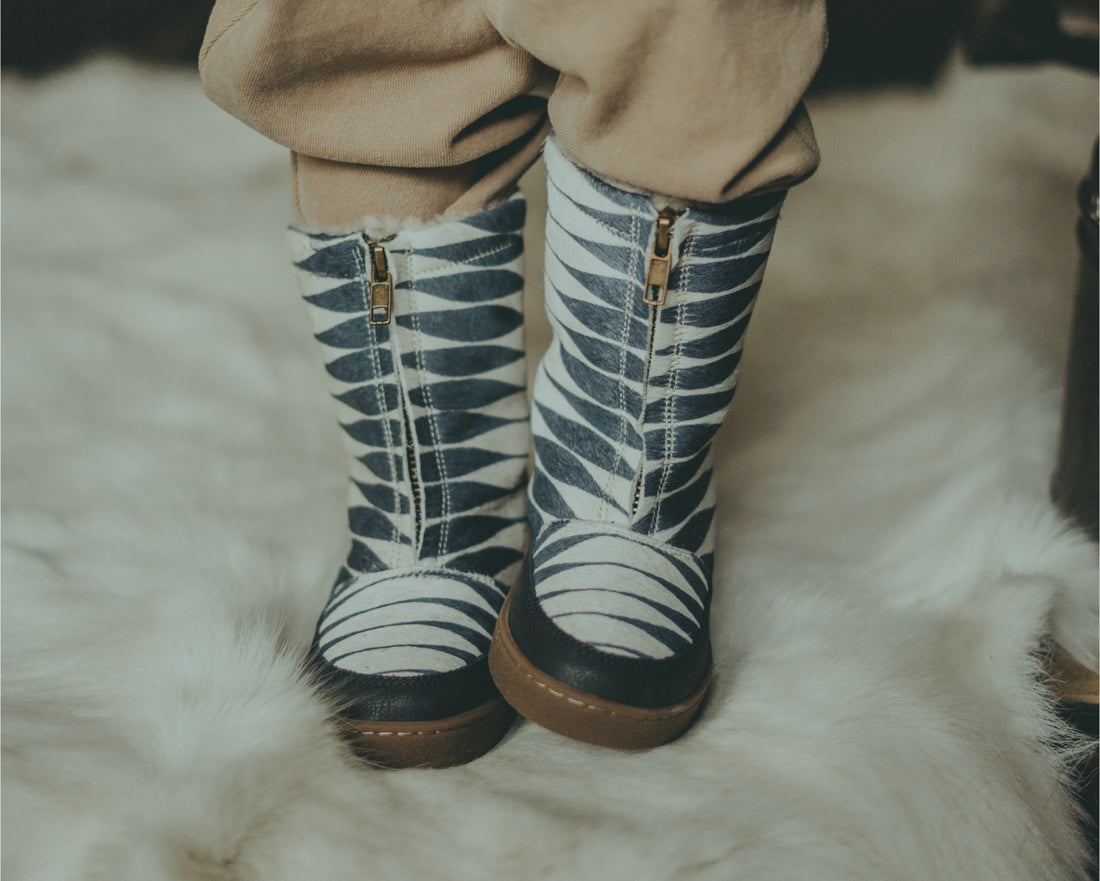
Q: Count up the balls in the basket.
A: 0